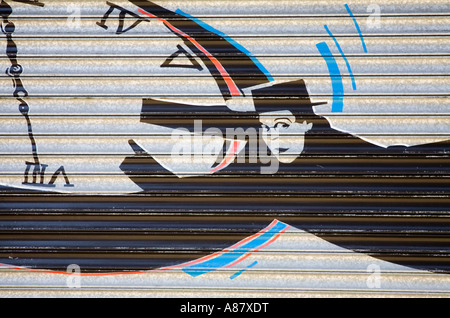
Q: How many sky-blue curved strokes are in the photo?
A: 6